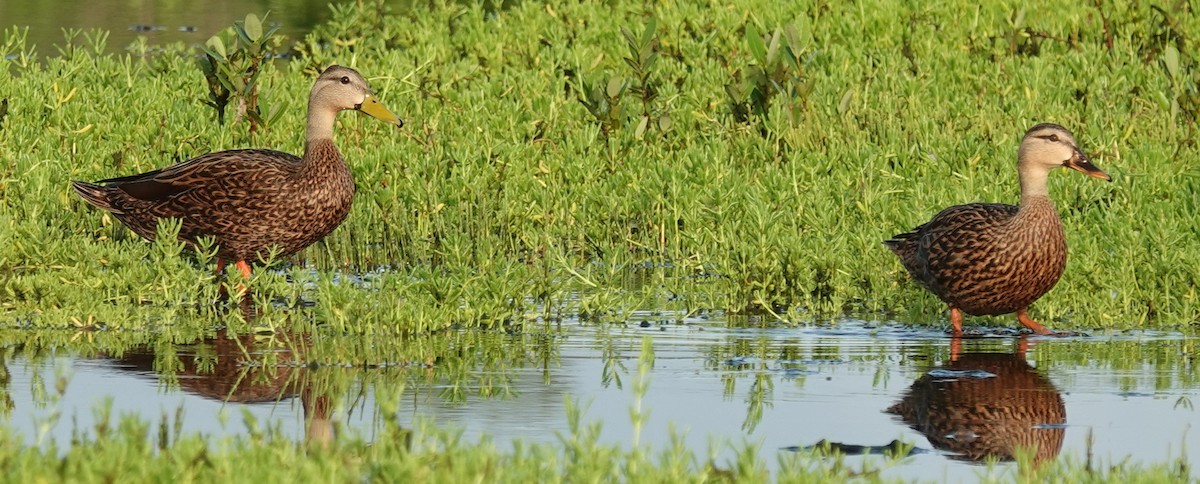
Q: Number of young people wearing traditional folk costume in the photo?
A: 0